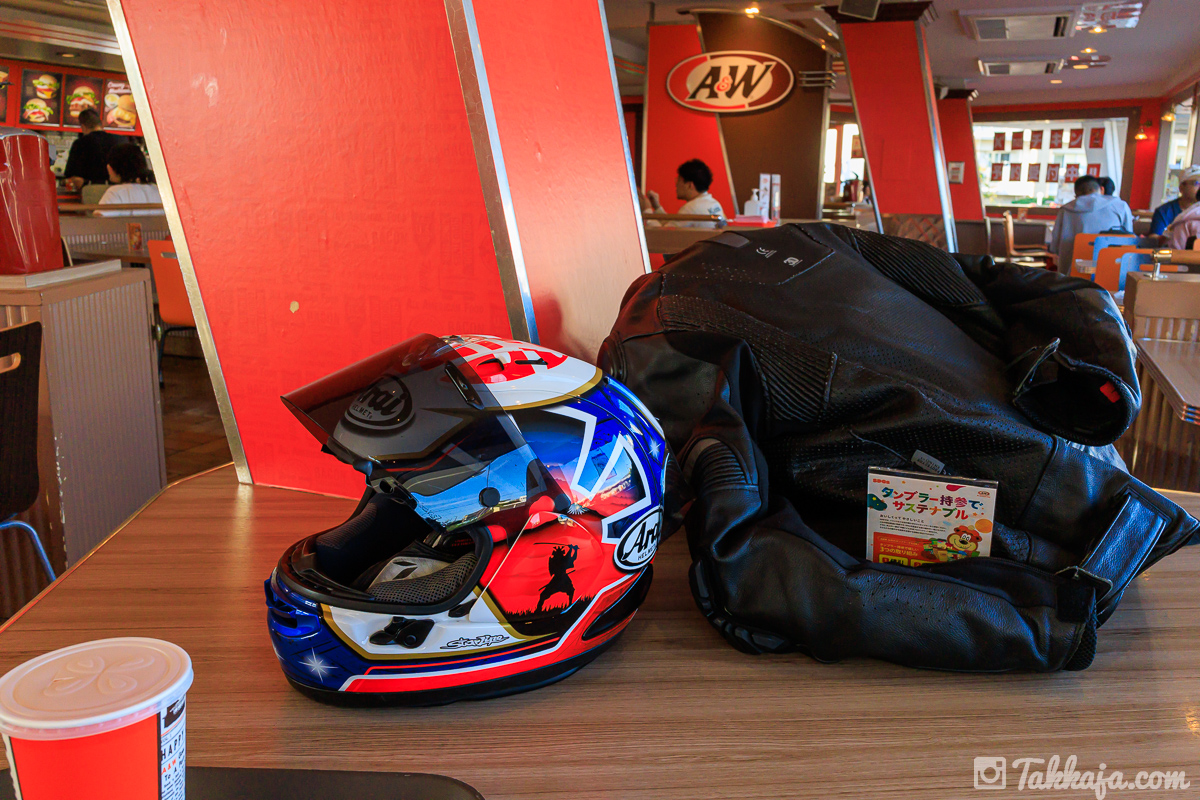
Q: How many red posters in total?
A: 12